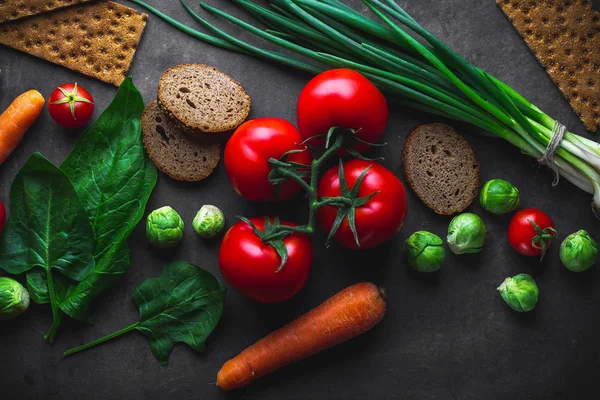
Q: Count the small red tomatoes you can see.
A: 2